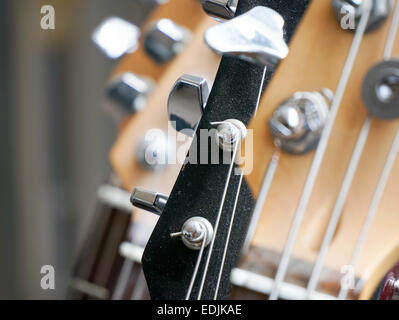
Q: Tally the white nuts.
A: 3